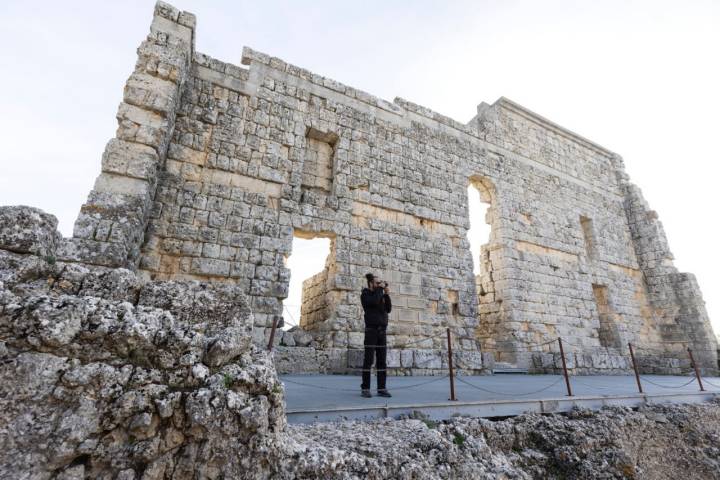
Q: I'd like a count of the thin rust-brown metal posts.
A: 5